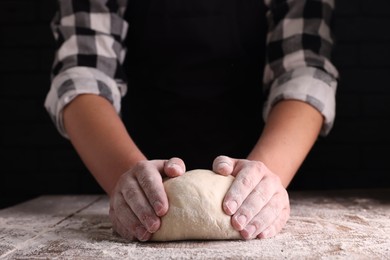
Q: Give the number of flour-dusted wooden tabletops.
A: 1